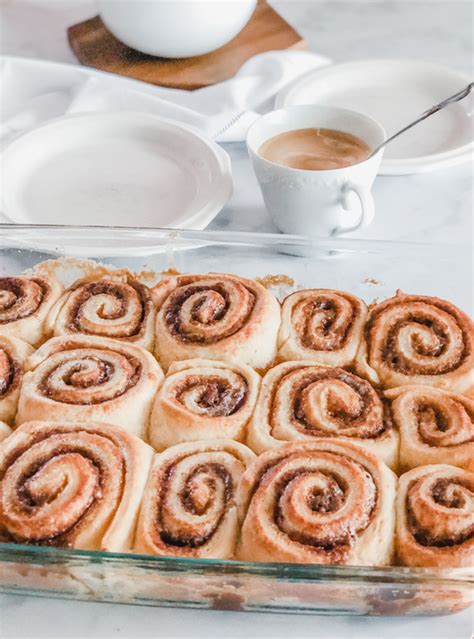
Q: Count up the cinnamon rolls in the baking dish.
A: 14